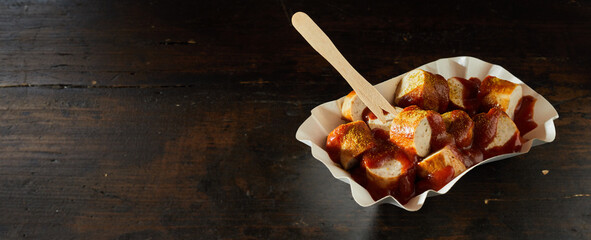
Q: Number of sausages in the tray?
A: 11